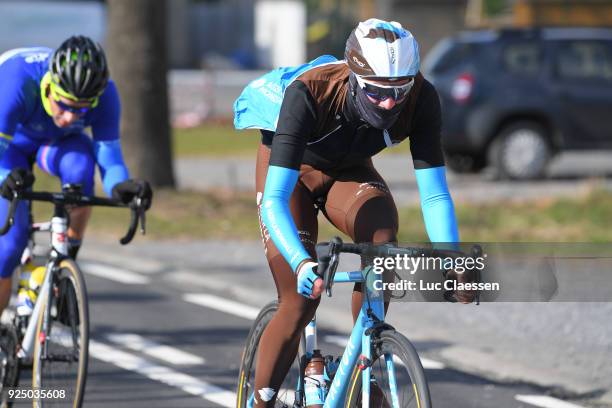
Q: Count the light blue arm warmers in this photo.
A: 2